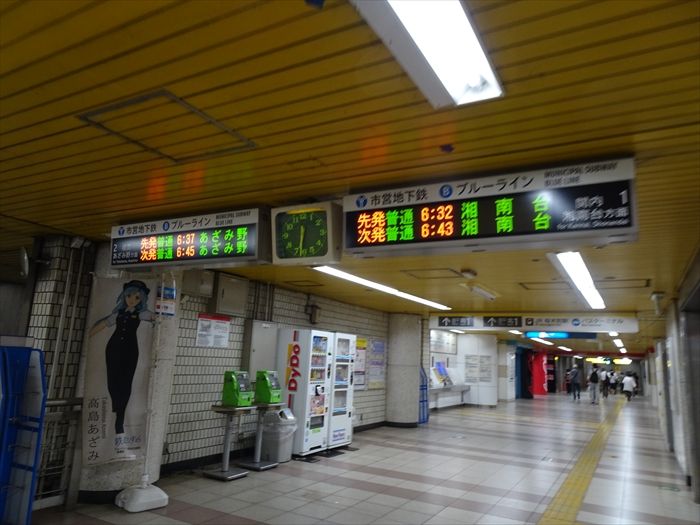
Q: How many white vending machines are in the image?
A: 2